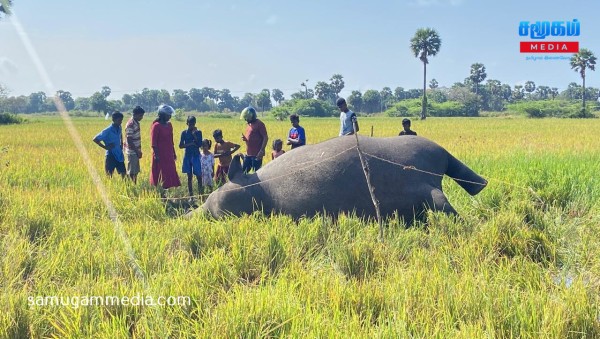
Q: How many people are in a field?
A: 11